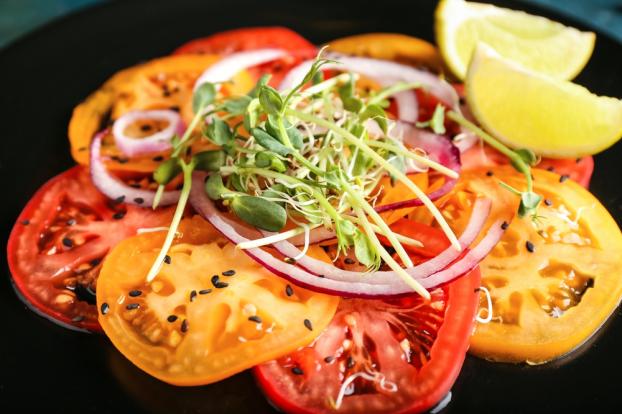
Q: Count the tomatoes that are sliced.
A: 8